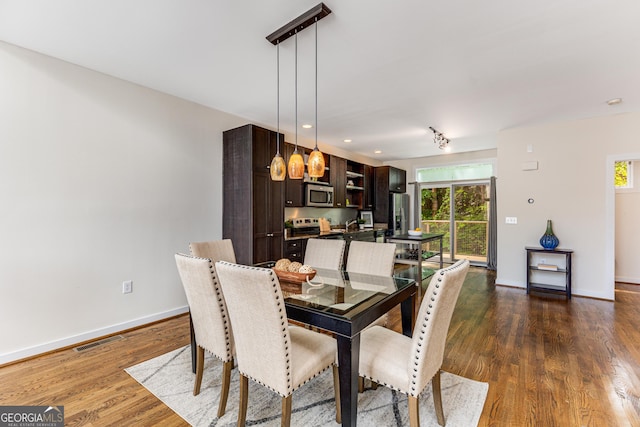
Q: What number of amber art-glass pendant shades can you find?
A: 3